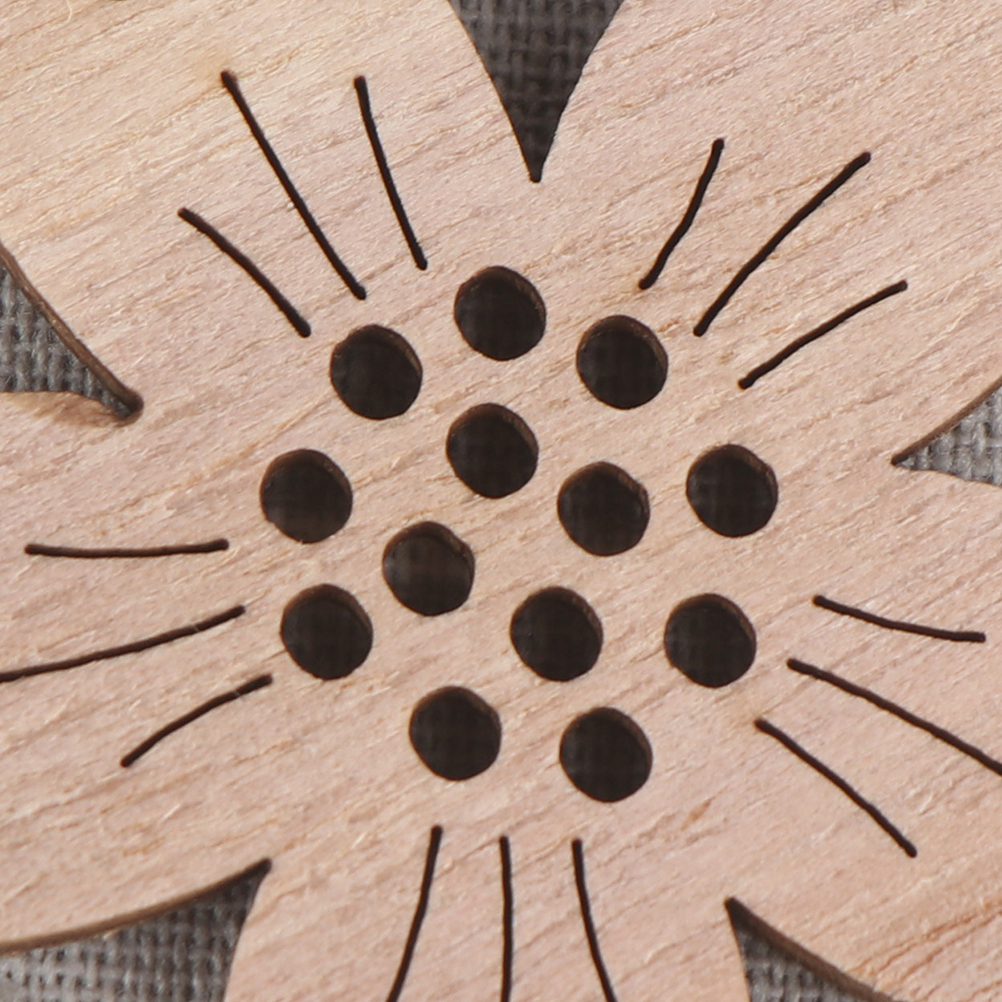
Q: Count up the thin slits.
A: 15